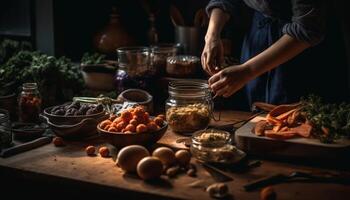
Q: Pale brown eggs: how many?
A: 4